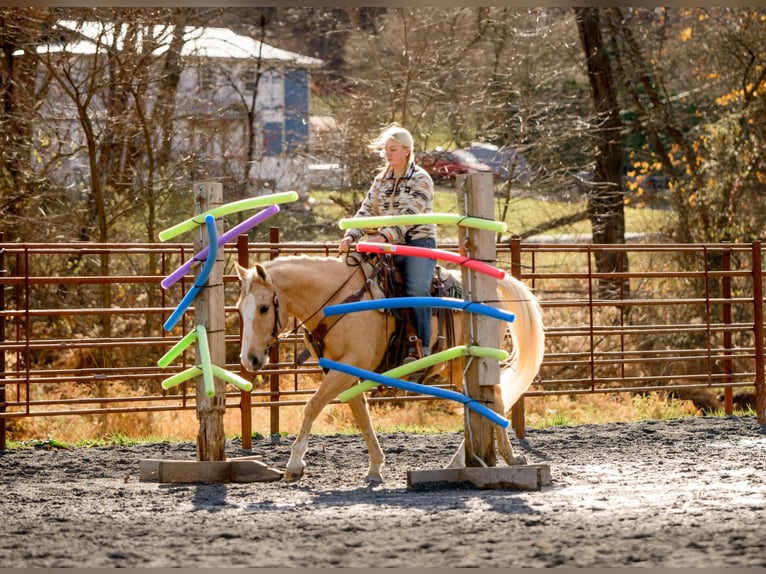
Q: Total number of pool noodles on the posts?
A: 10